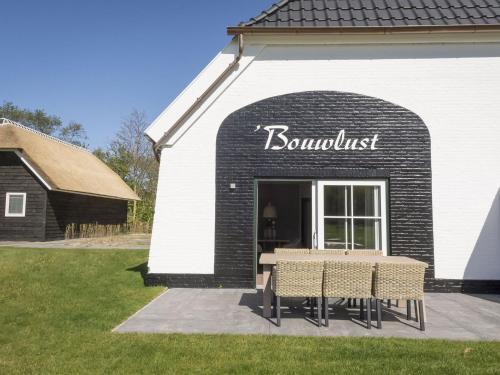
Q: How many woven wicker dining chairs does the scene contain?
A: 6